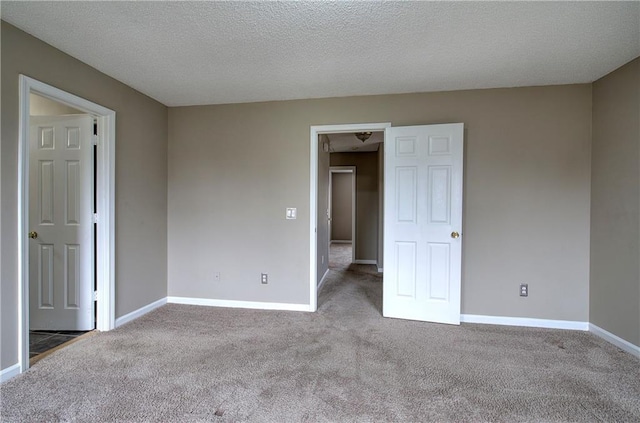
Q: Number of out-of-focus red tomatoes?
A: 0